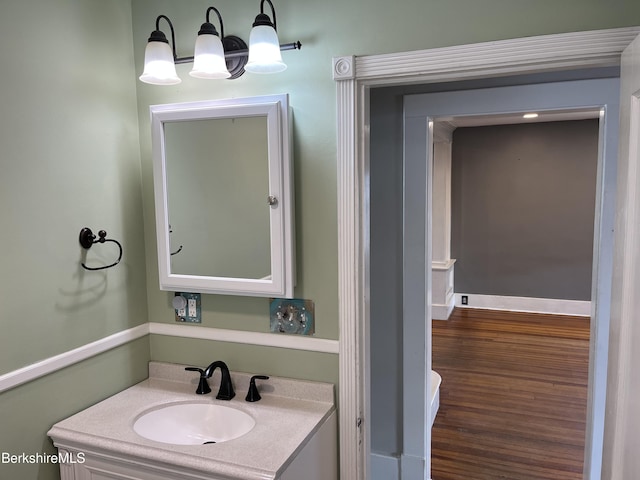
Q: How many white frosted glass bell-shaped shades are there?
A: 3